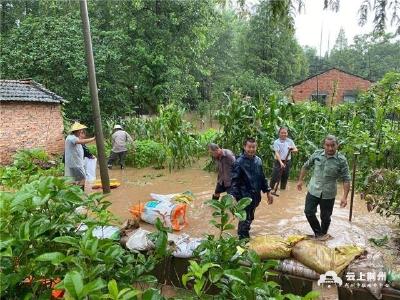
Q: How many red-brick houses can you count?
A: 2